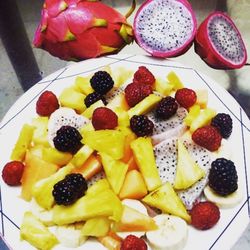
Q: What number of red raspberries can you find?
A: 9